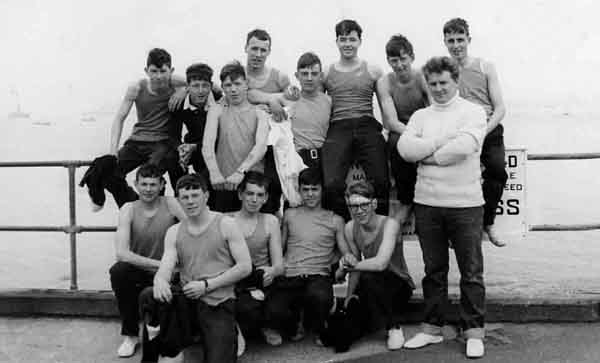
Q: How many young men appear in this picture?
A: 14